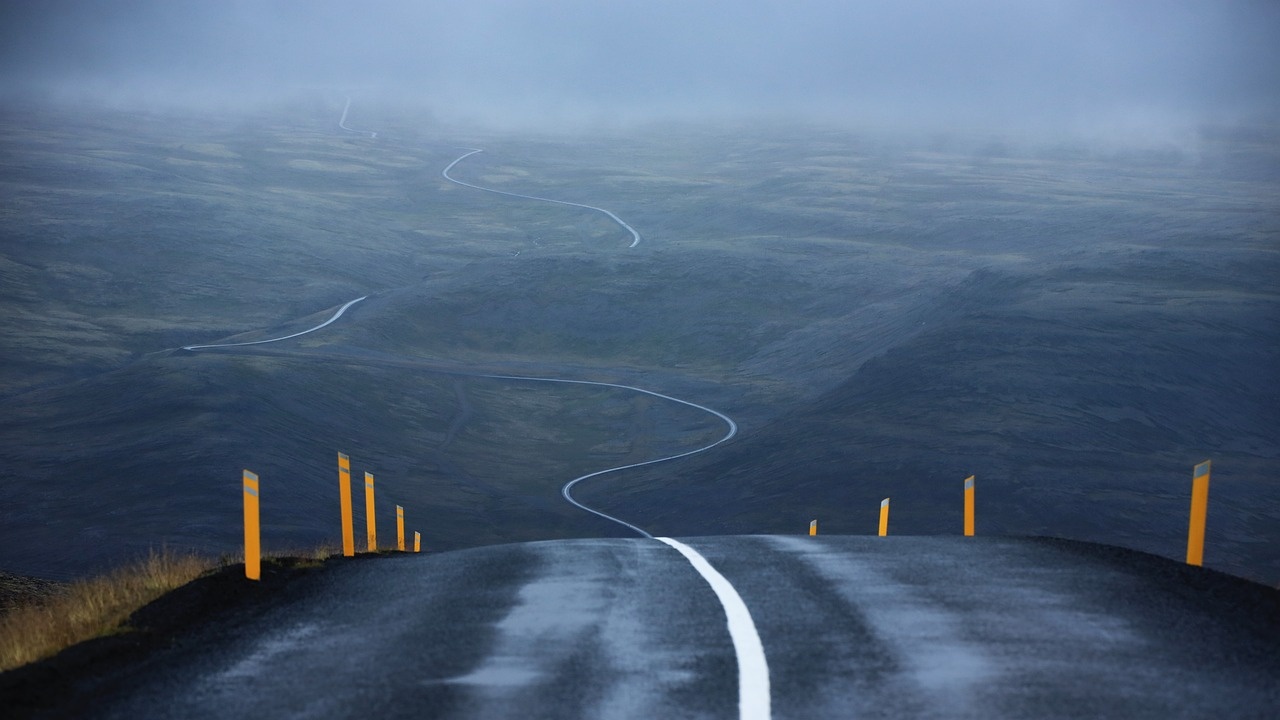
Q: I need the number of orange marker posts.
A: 9